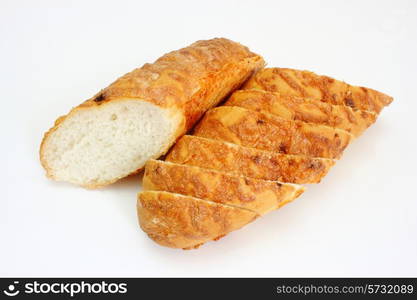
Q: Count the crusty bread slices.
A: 6